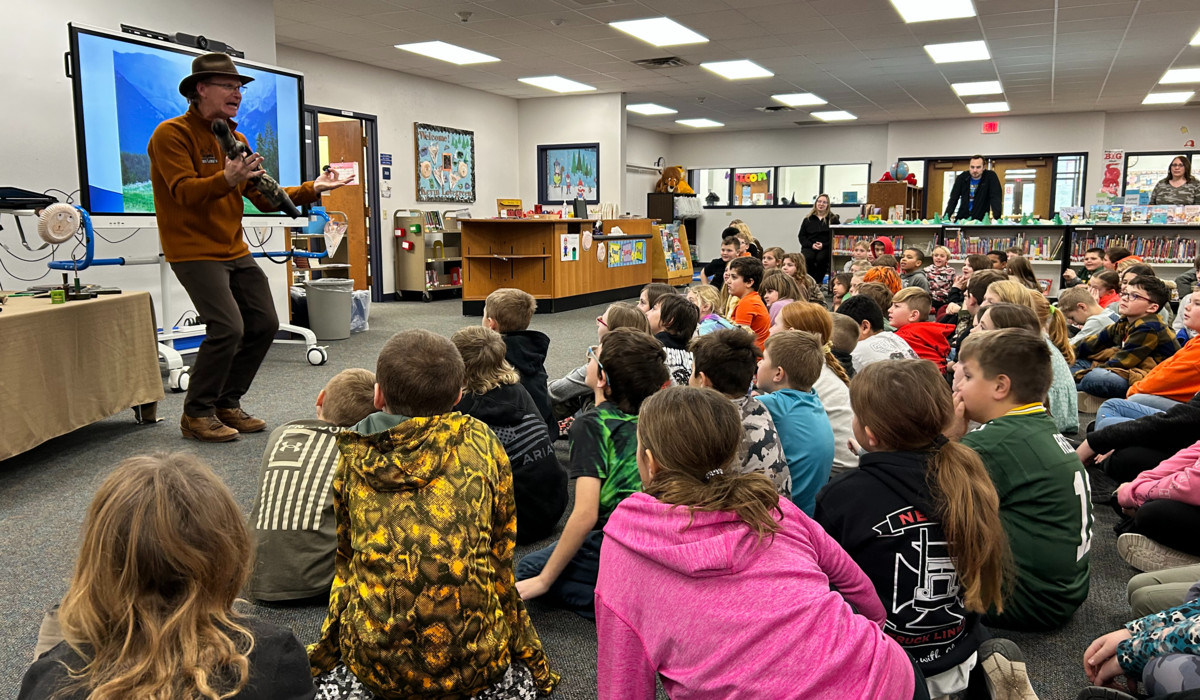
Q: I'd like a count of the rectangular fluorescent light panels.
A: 15